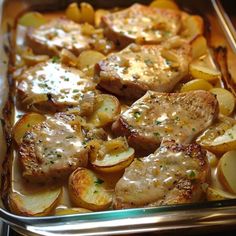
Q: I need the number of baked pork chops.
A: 7